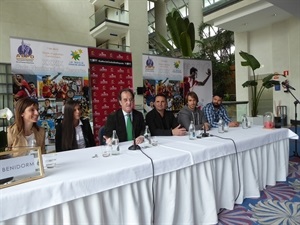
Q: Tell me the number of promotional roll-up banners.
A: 4